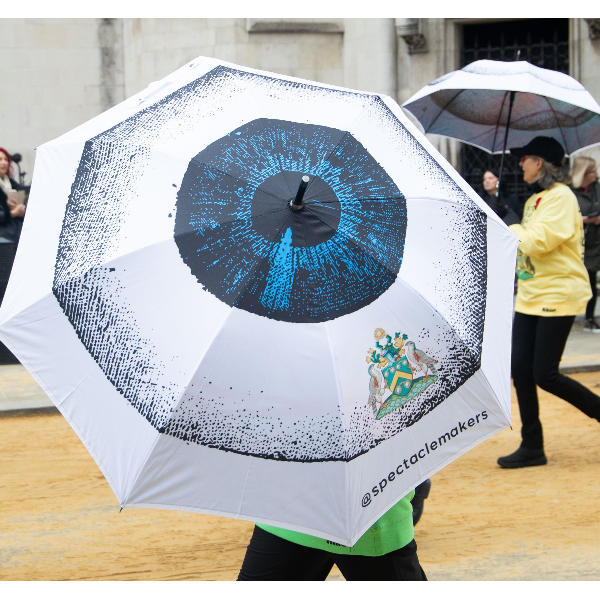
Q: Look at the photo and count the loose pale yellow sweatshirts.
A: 1